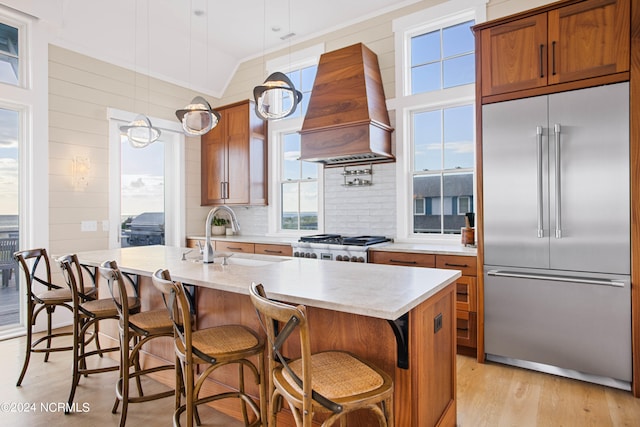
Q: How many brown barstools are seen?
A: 5